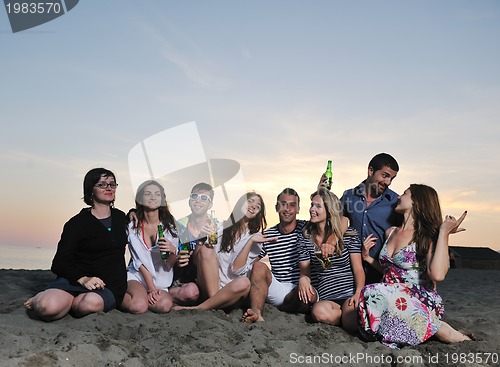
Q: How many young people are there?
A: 8